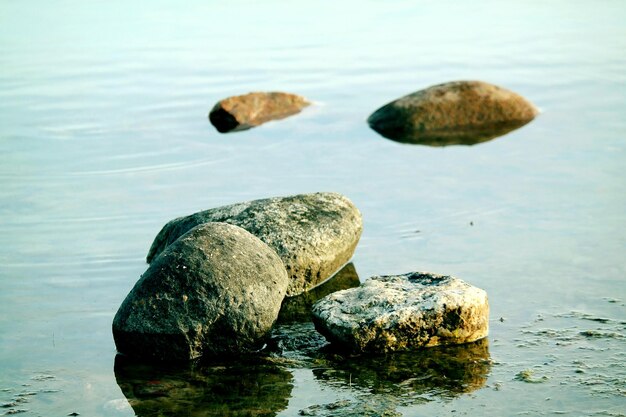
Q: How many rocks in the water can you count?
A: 5